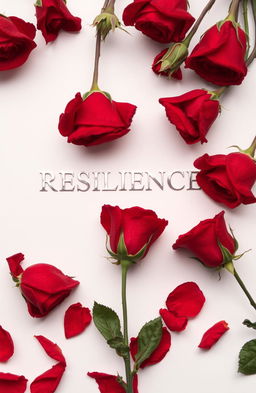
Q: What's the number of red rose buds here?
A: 11